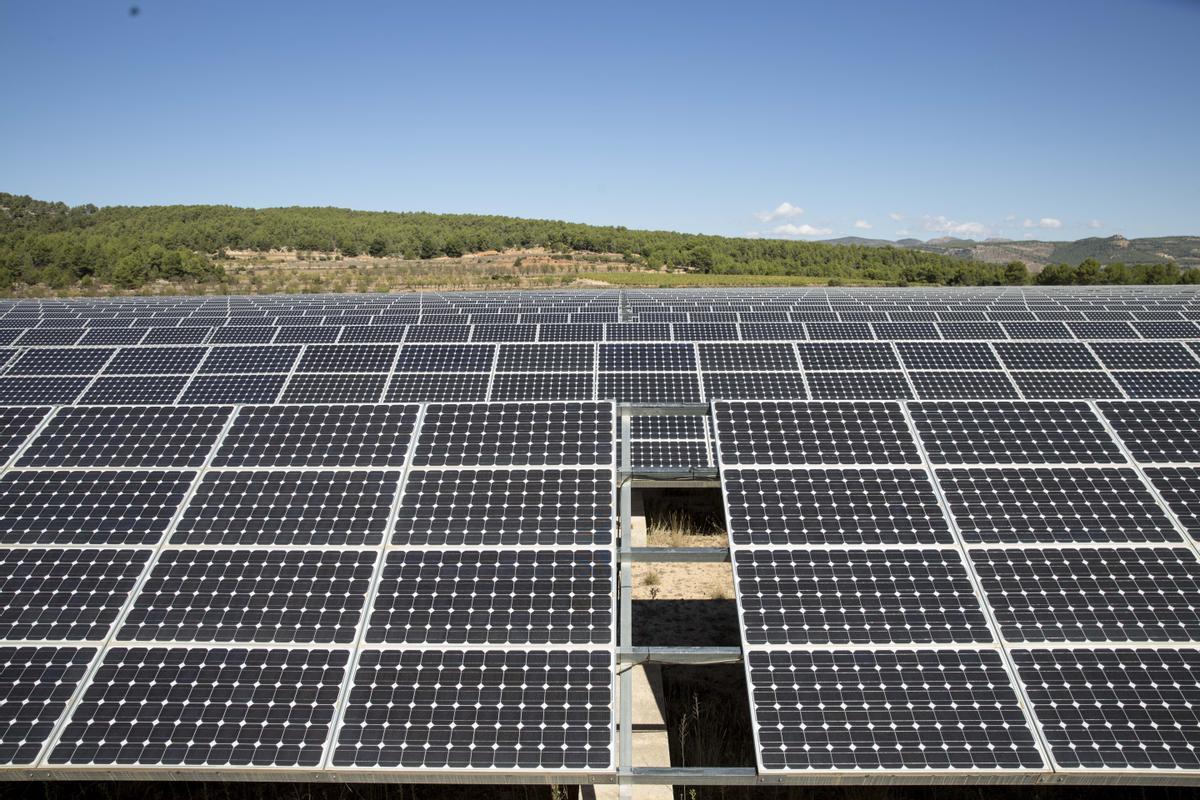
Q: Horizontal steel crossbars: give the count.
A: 5